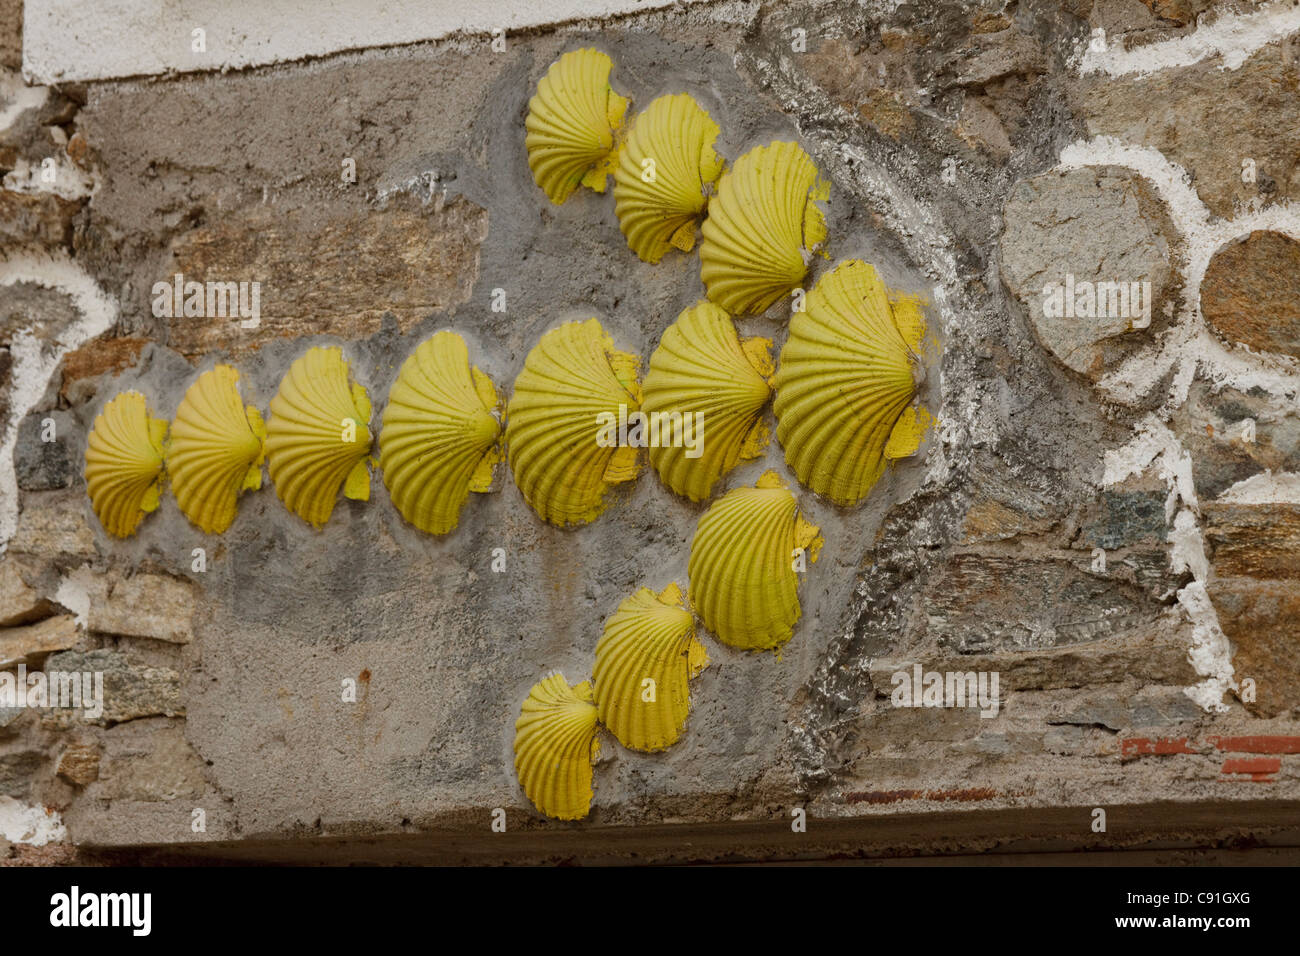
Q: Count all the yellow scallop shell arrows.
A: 1